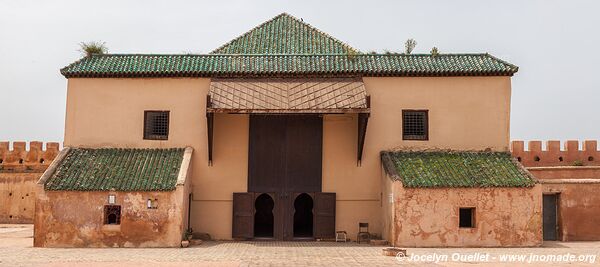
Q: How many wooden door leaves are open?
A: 2